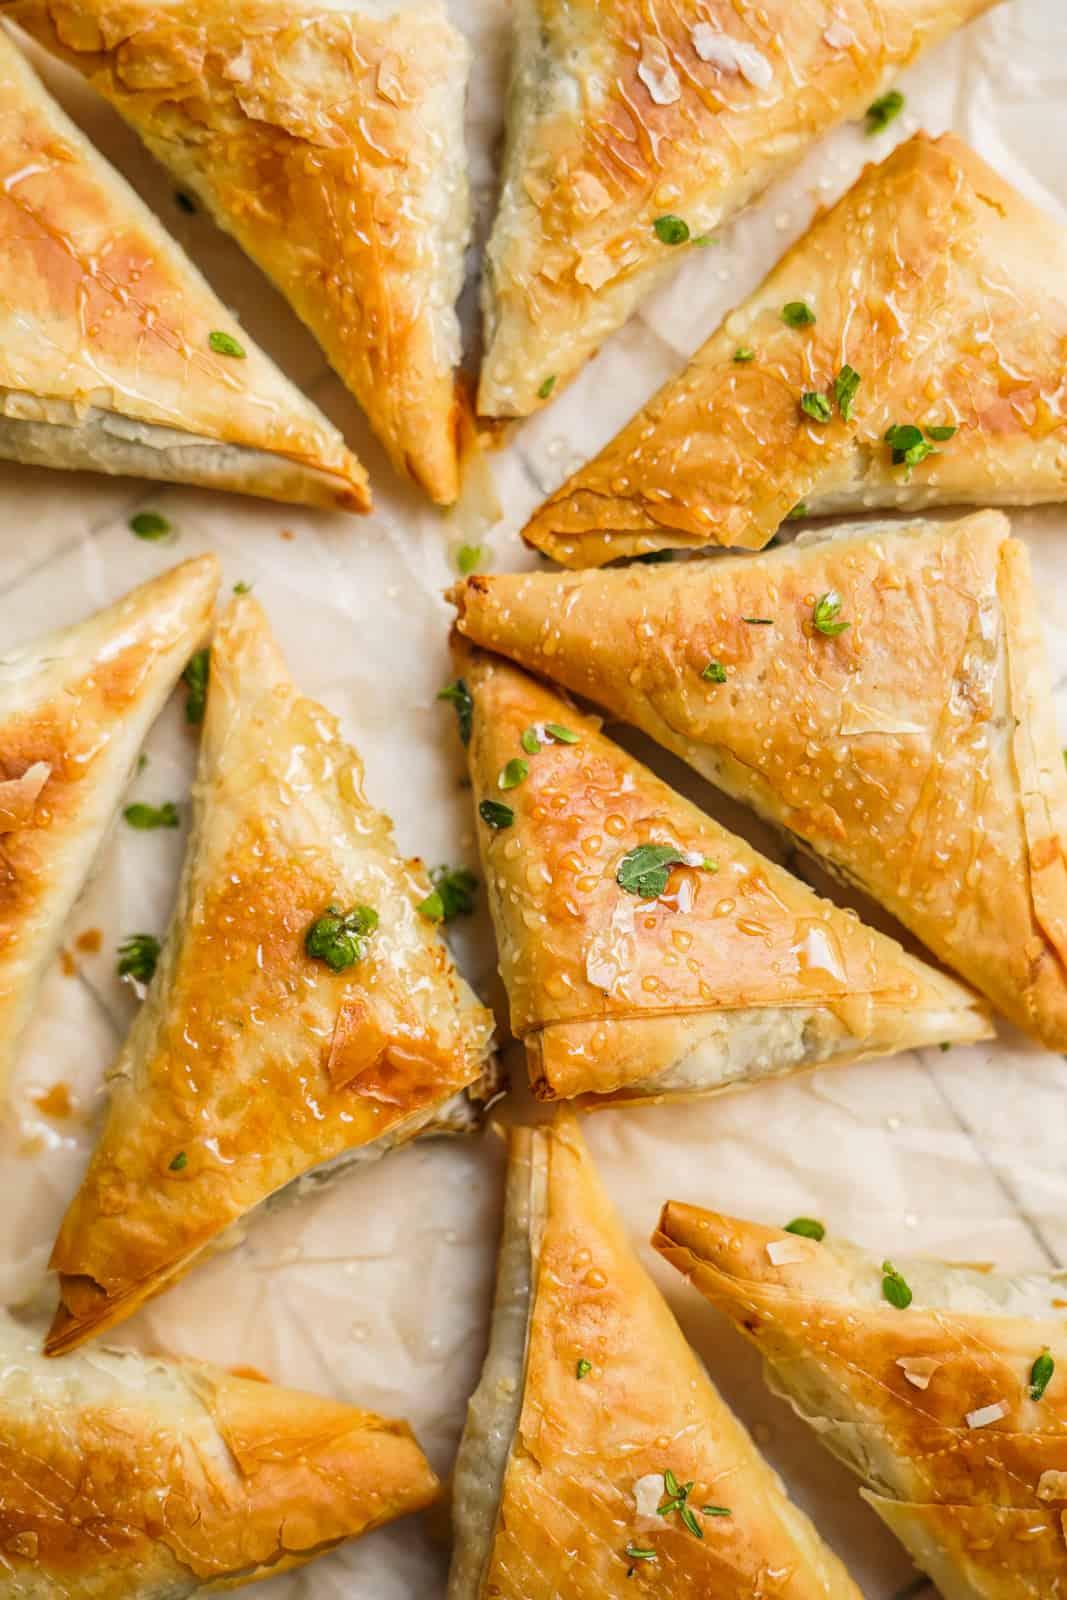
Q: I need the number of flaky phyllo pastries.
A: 11